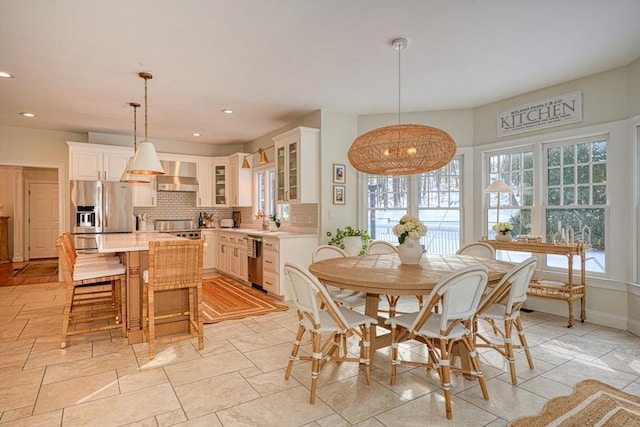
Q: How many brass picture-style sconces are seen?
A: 2